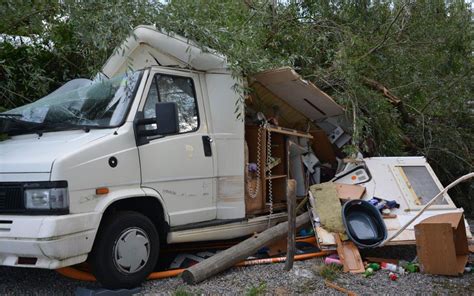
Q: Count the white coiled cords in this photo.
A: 2